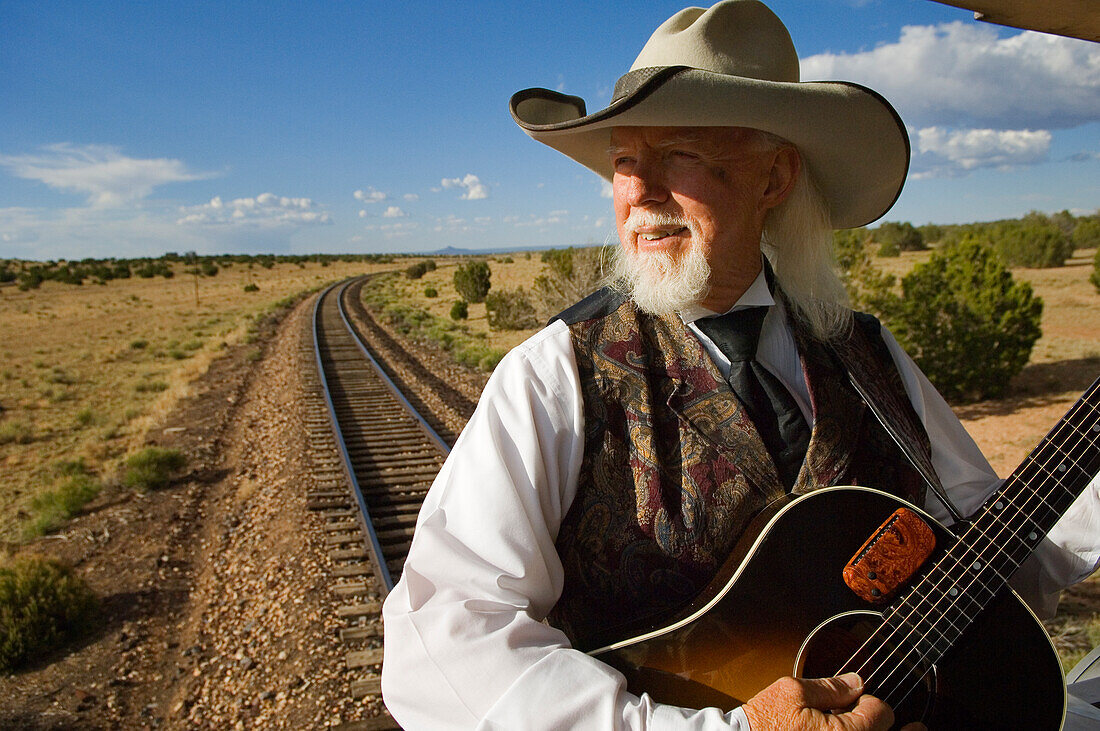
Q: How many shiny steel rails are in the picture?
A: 2